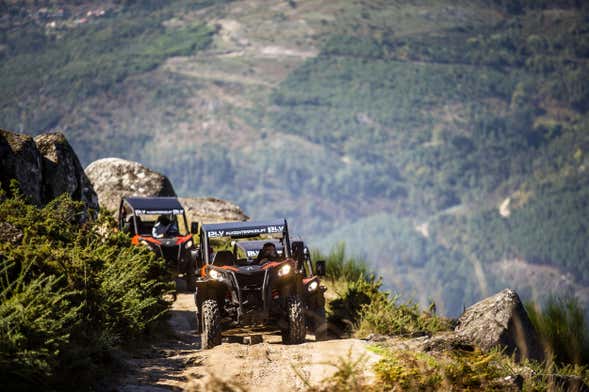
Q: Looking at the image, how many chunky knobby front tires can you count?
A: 2